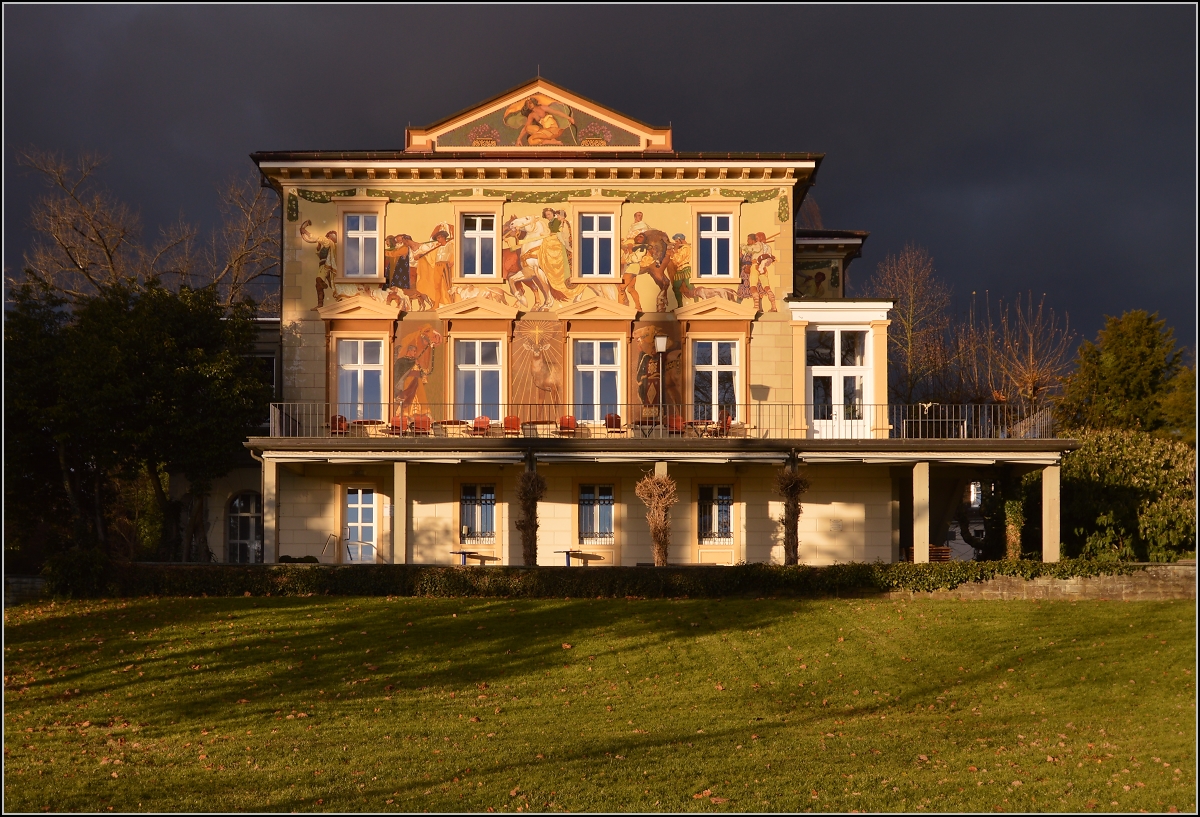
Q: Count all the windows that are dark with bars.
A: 3